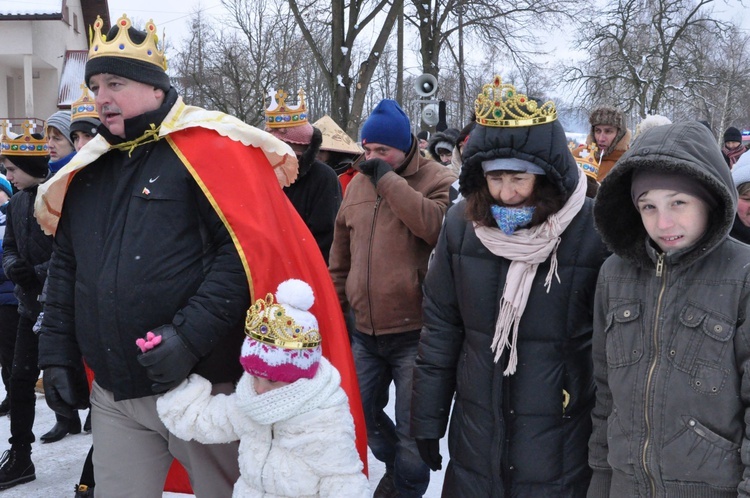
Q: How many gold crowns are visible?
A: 7